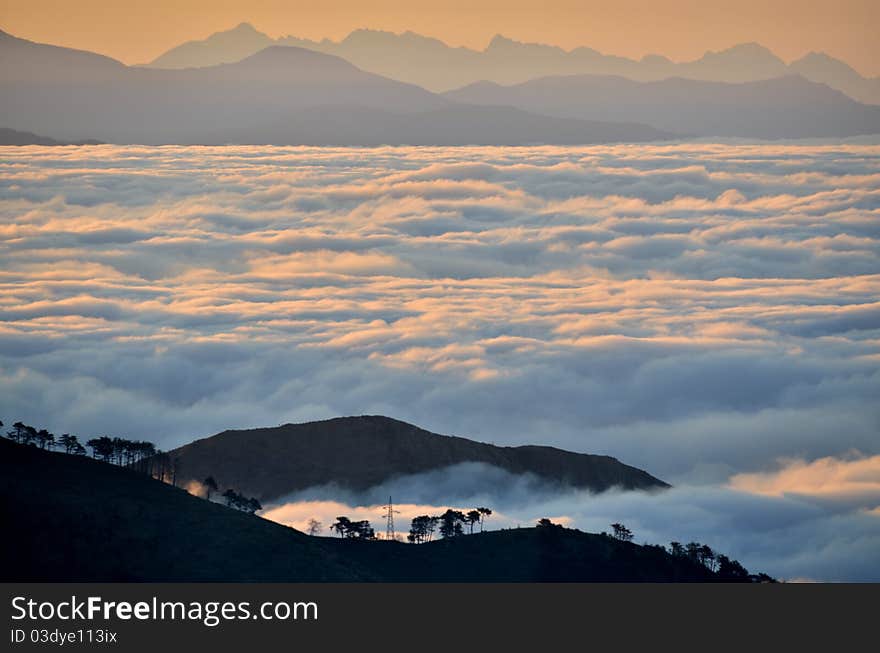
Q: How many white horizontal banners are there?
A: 0